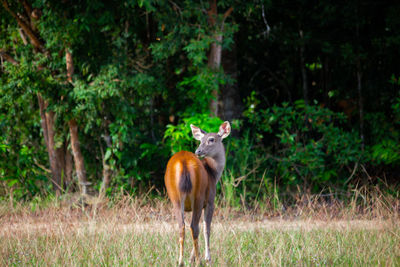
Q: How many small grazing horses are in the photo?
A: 0